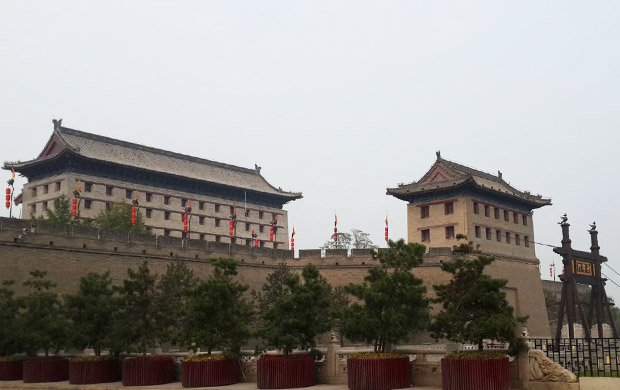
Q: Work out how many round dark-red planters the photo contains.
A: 8